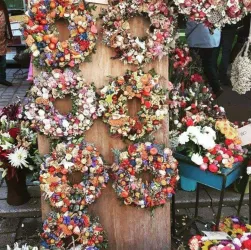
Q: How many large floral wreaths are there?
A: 7